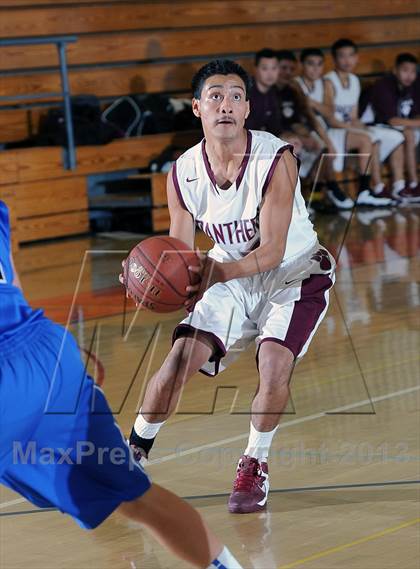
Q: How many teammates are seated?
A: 5